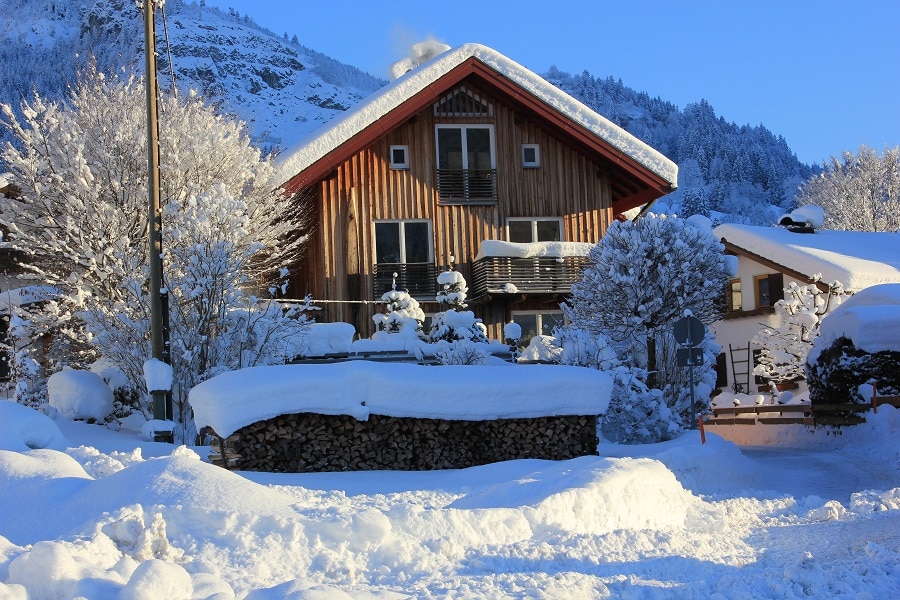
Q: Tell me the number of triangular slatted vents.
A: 1